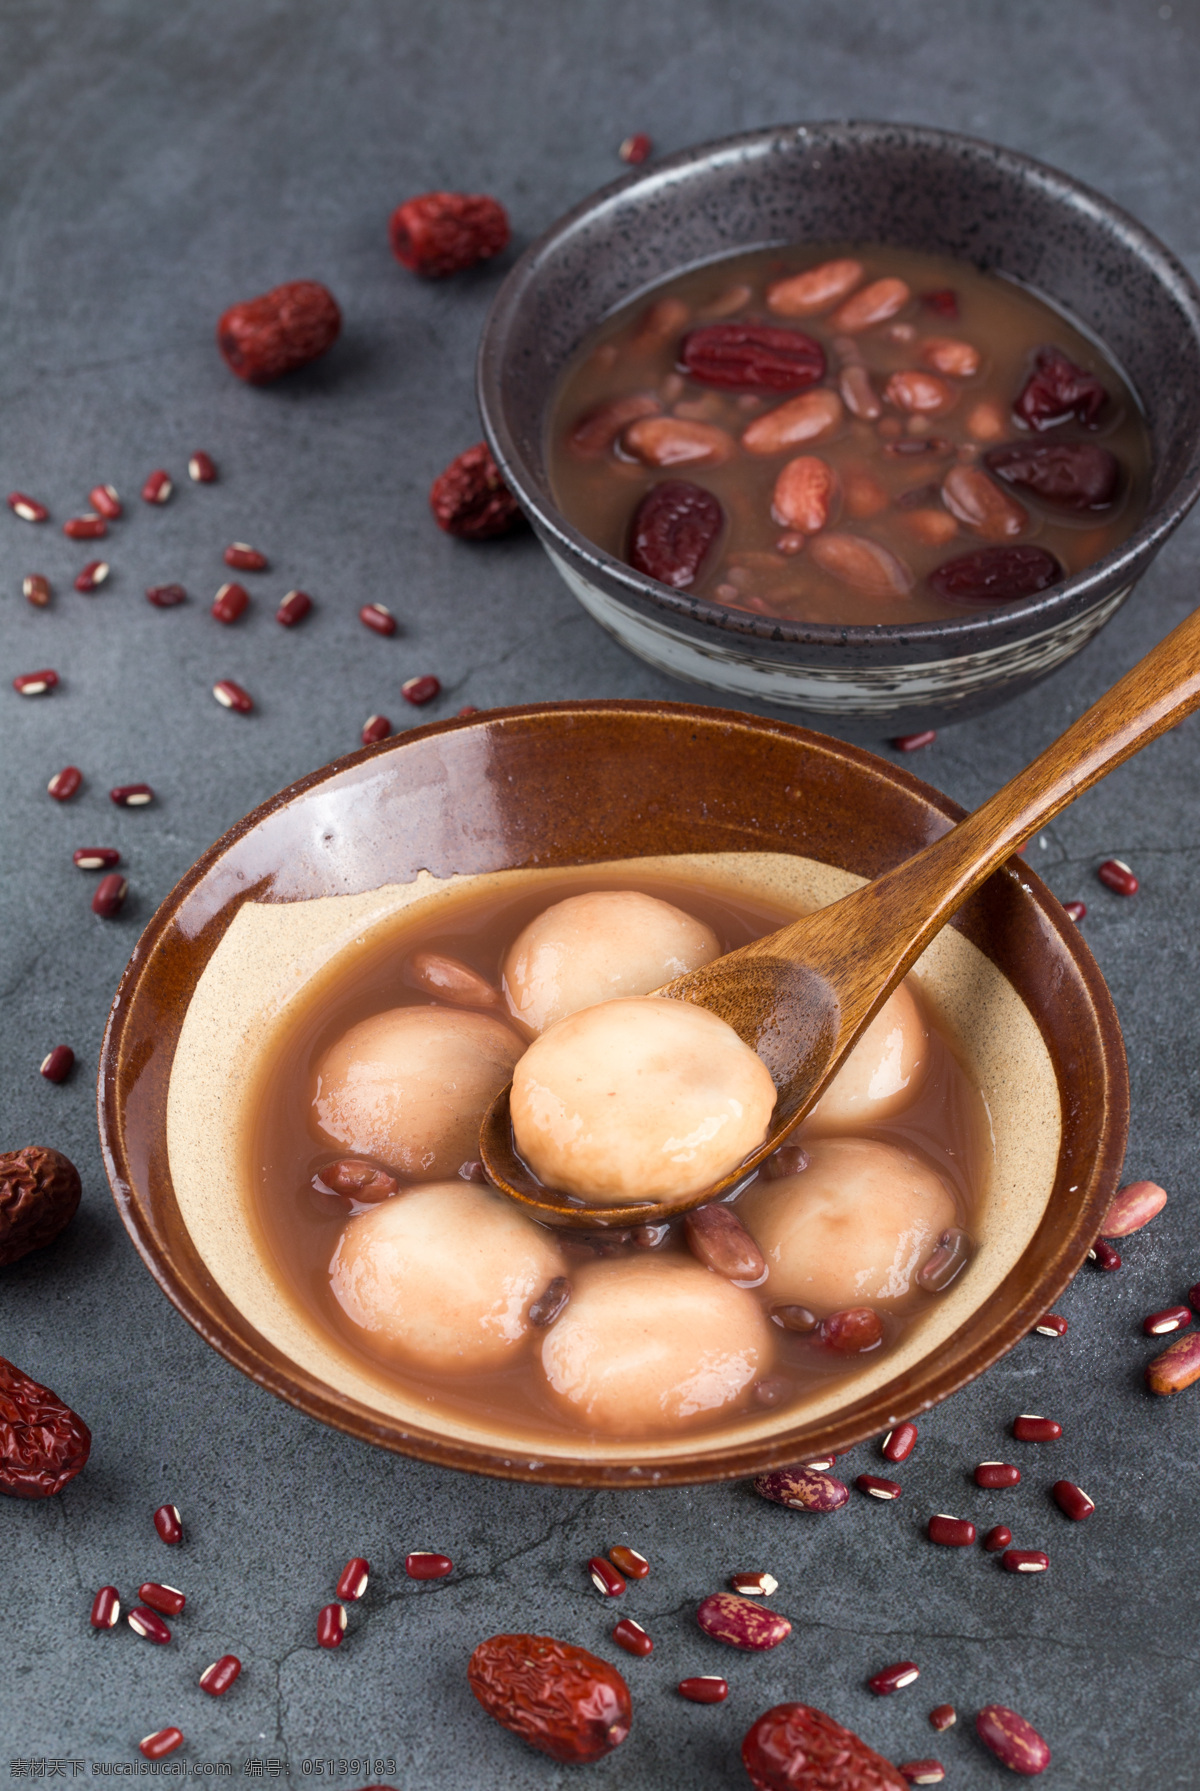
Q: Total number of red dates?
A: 12